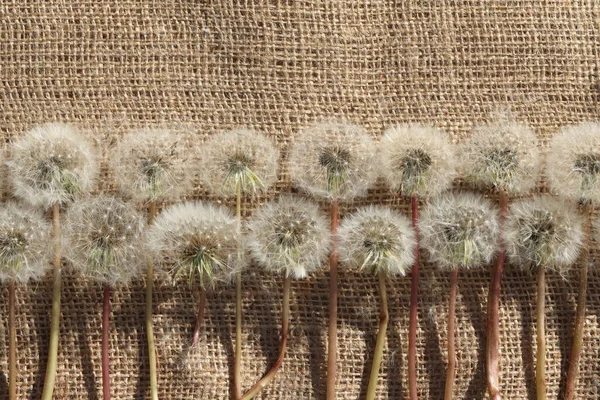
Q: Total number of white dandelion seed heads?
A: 14